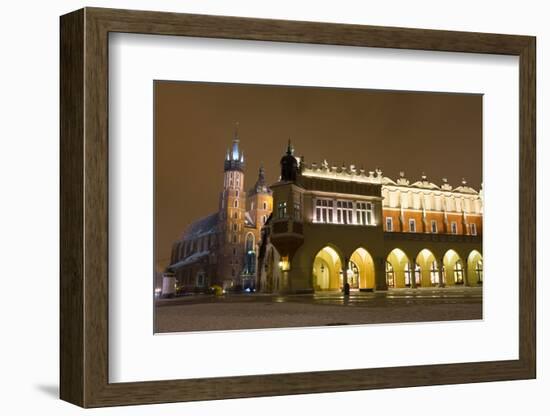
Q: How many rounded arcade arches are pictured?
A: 6